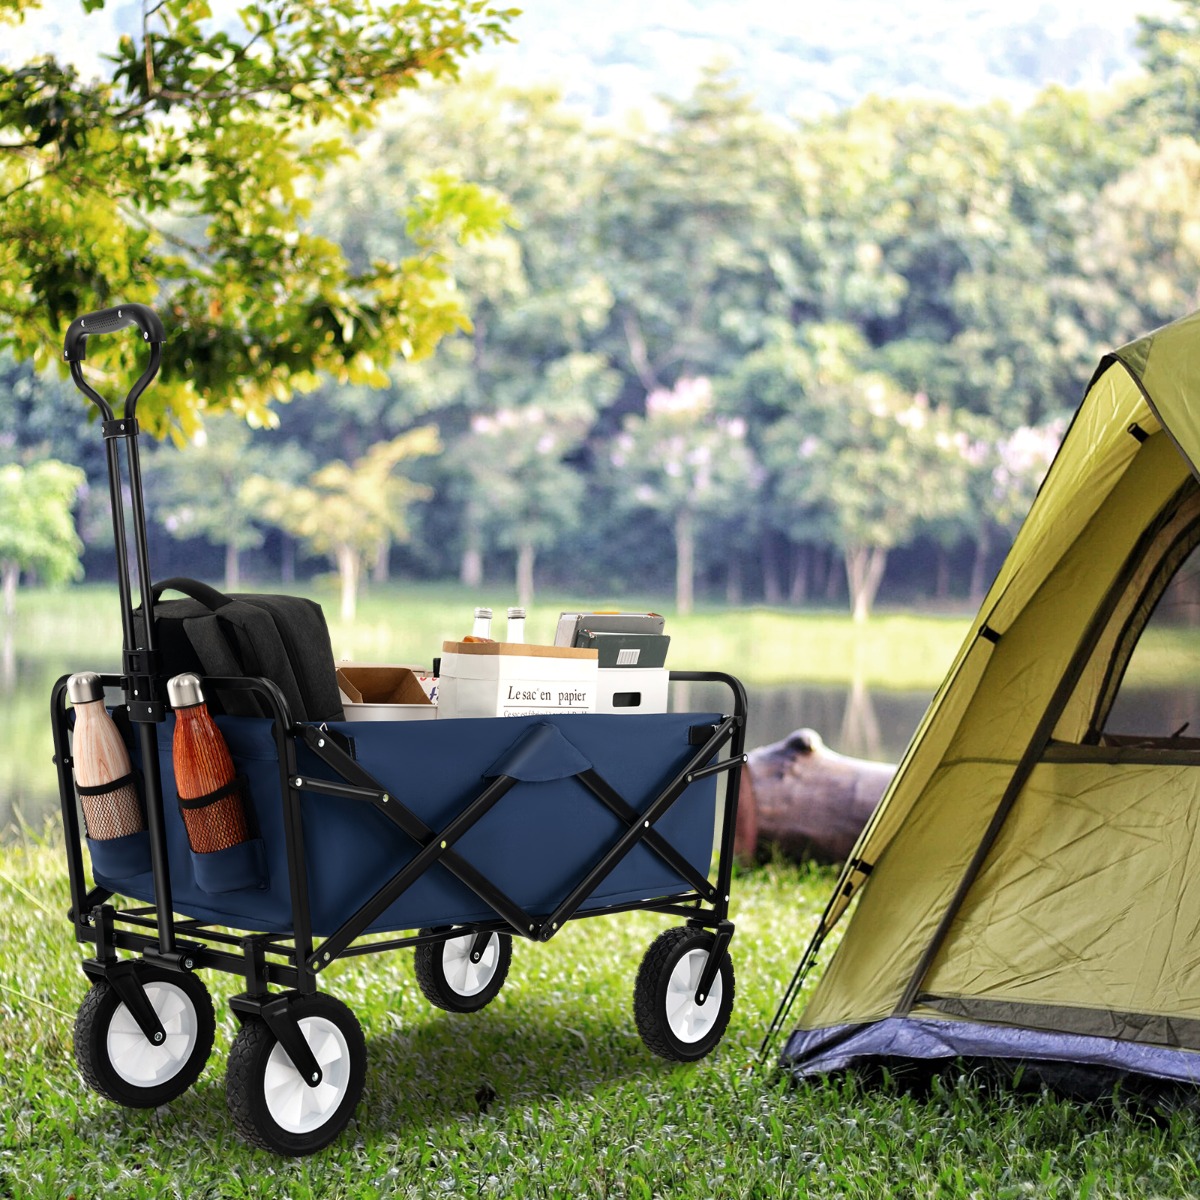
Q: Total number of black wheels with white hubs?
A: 4